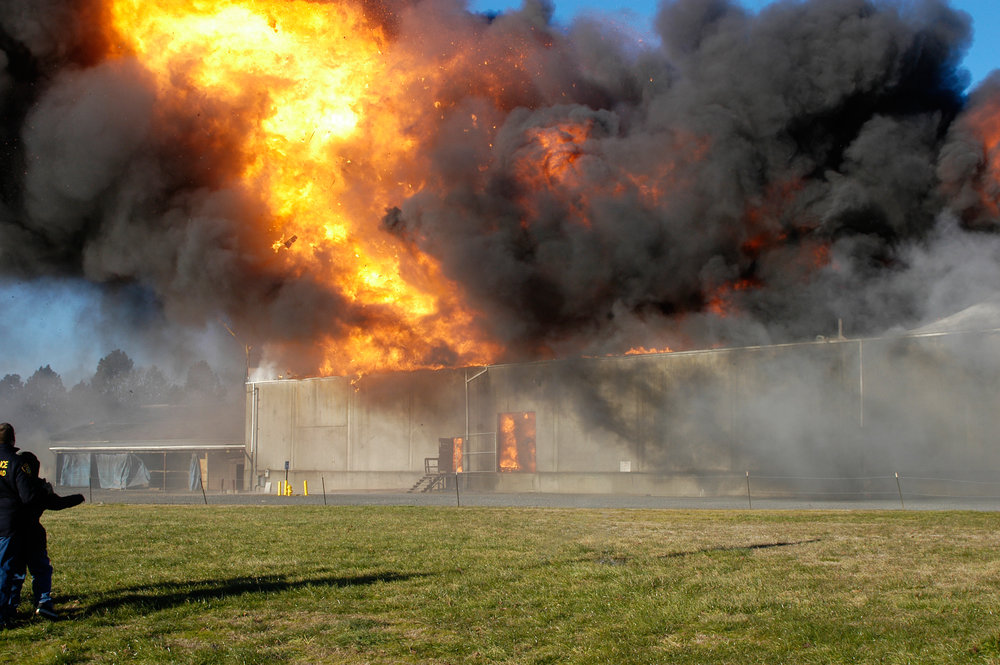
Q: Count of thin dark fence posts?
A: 6